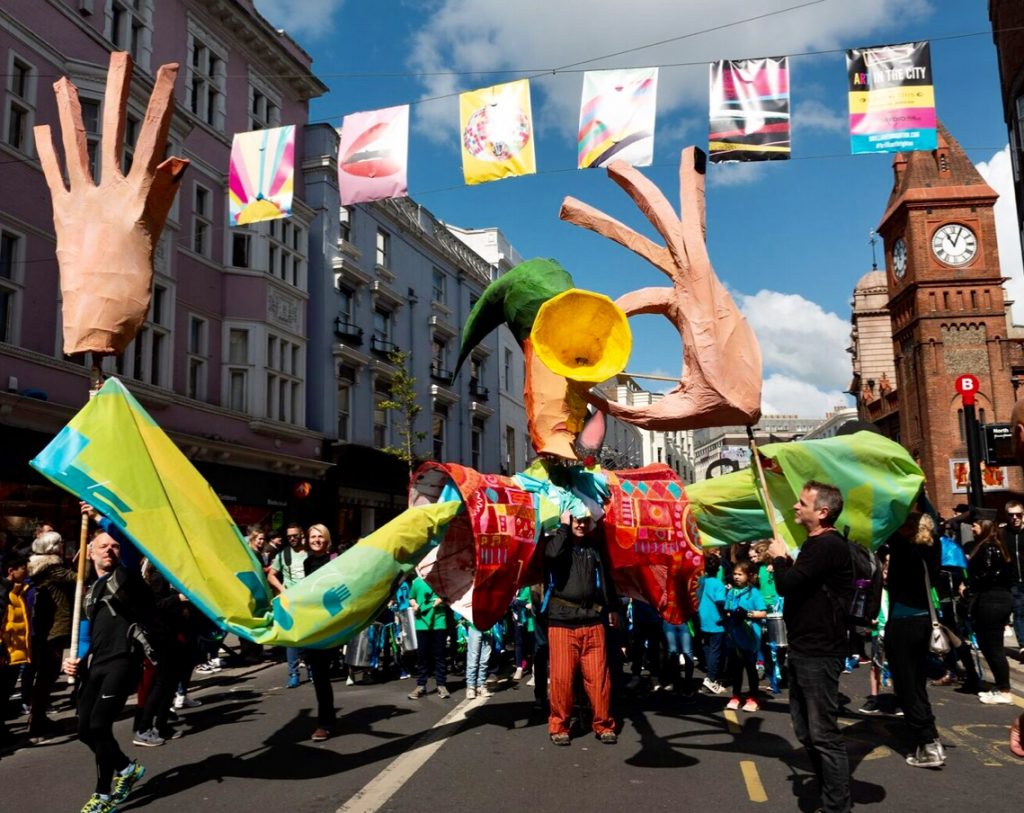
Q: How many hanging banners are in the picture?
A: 6